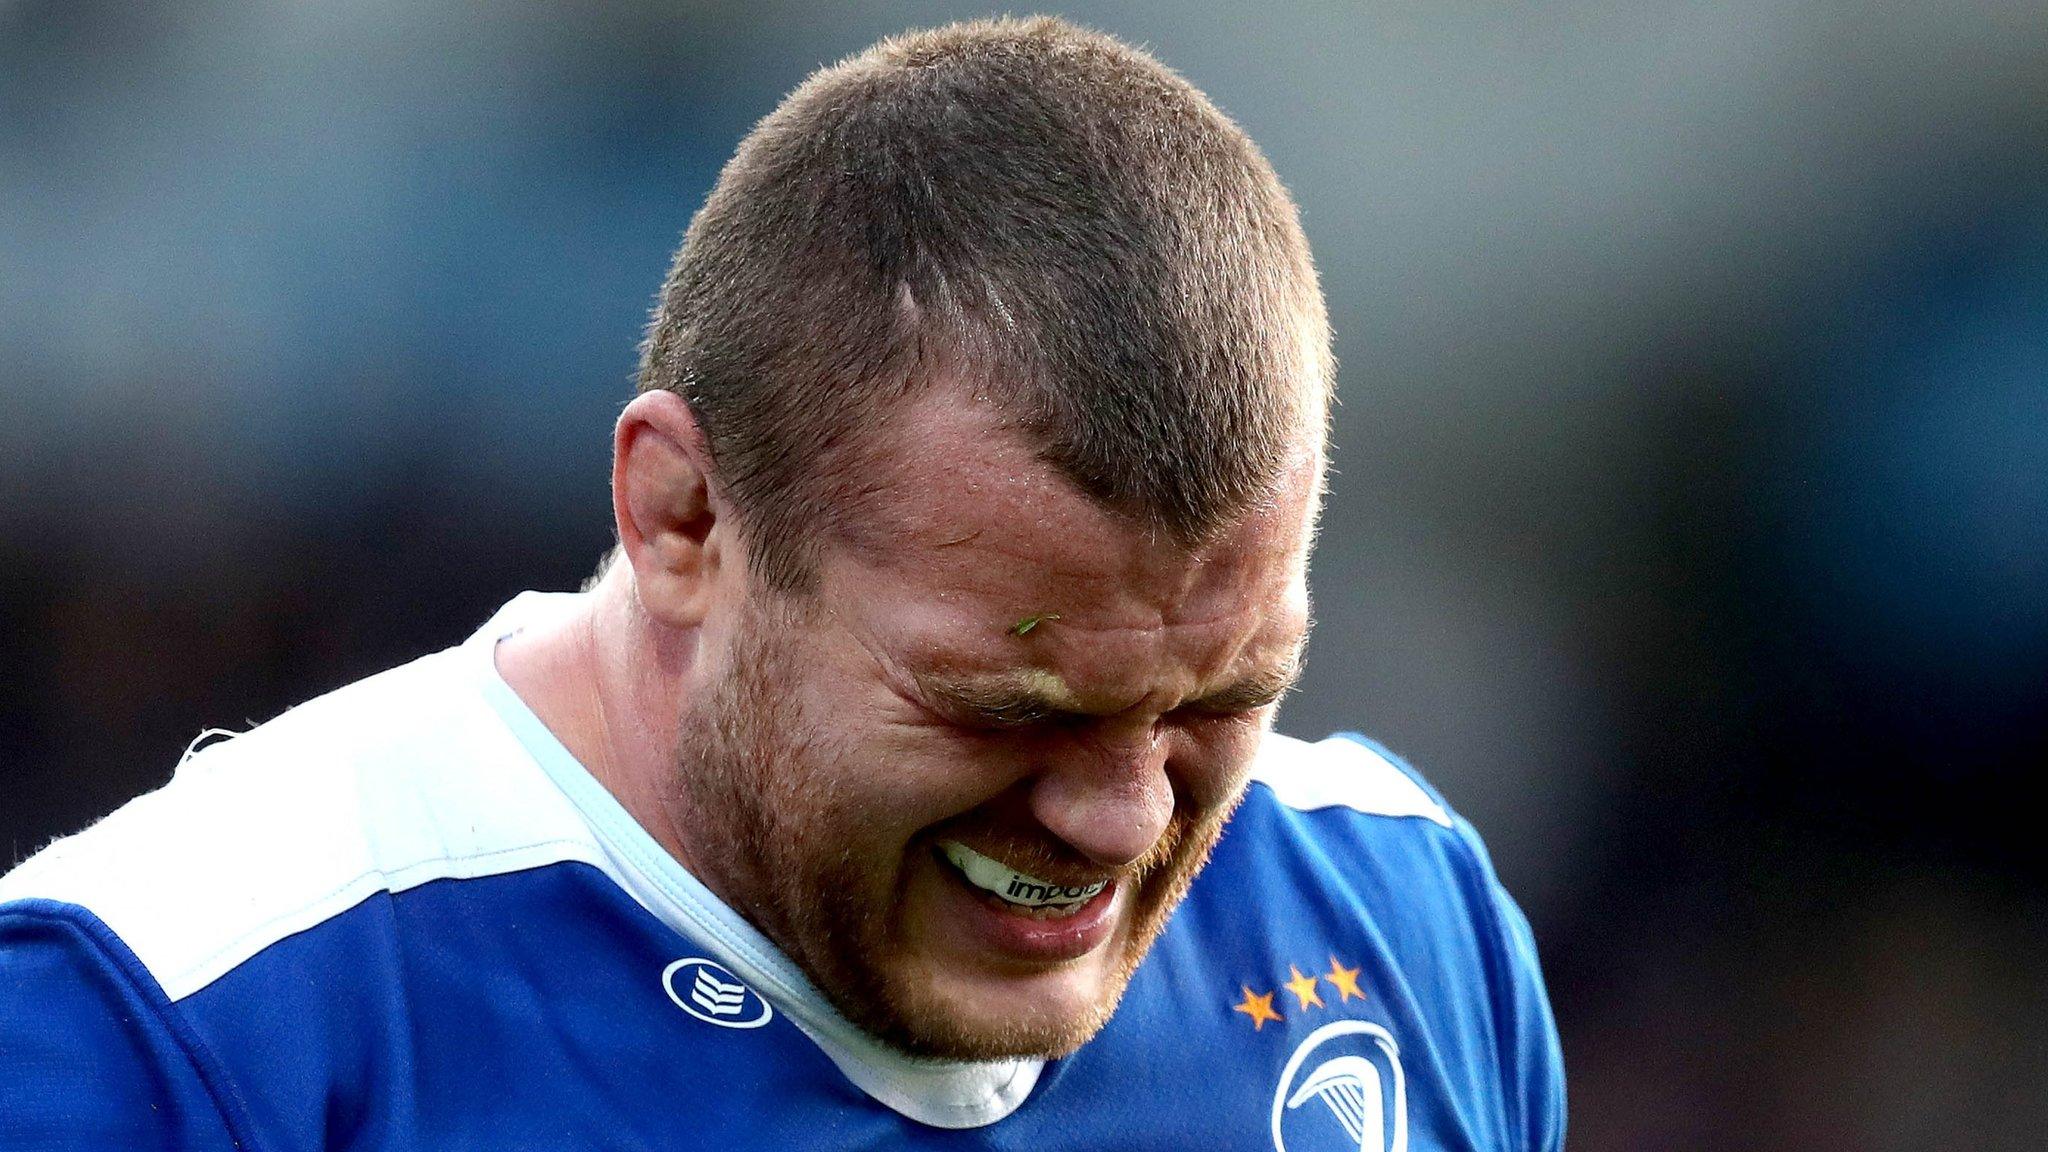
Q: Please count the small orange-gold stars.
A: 3